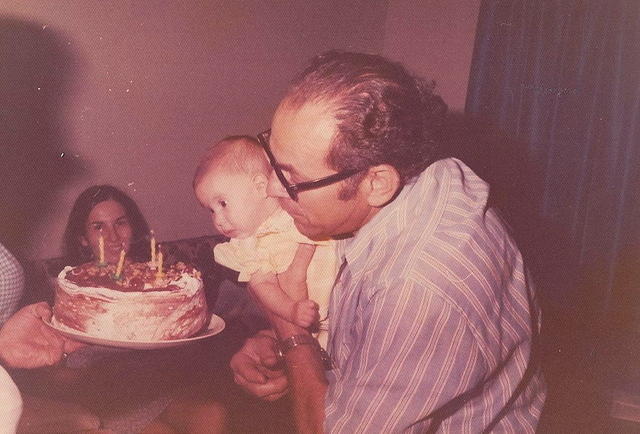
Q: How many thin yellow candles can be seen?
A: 4